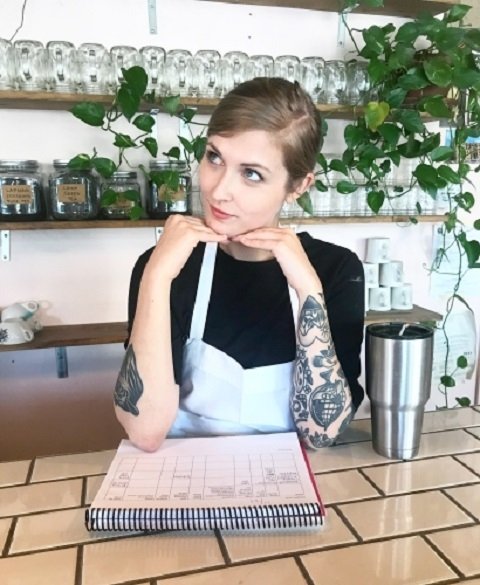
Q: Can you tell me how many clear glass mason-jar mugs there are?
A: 14